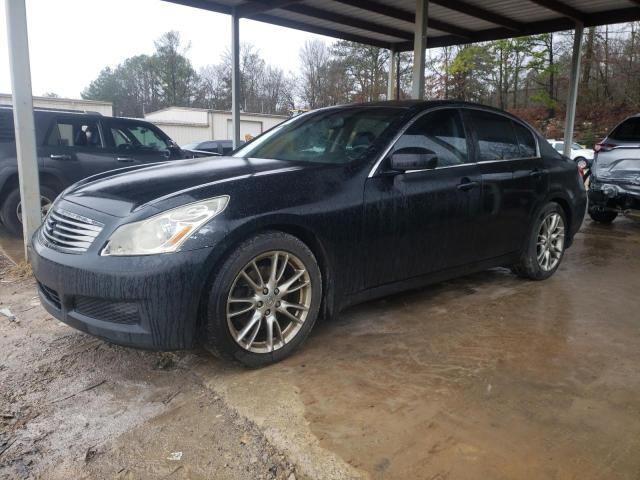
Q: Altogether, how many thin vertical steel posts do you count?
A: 5